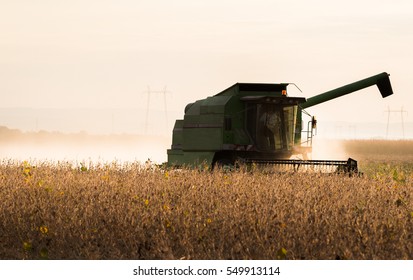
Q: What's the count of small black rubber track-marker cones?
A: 0